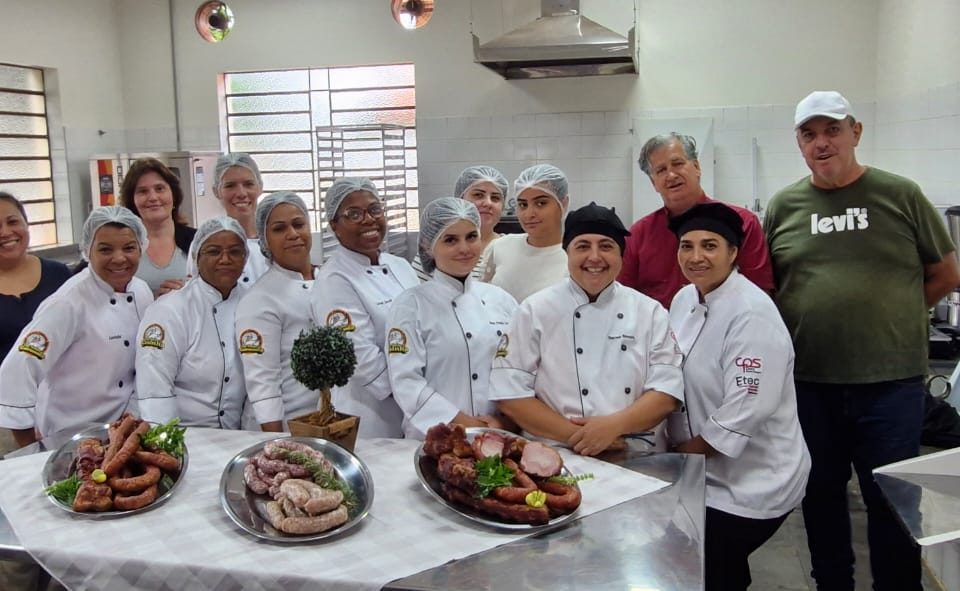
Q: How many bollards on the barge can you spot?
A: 0